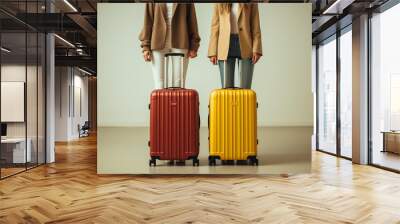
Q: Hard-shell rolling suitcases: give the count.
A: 2